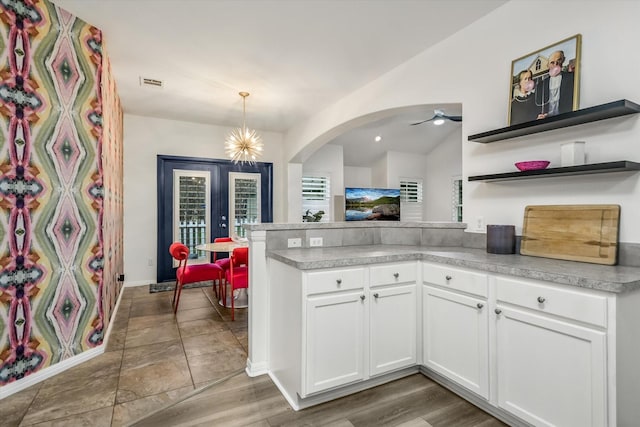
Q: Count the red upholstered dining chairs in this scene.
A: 3